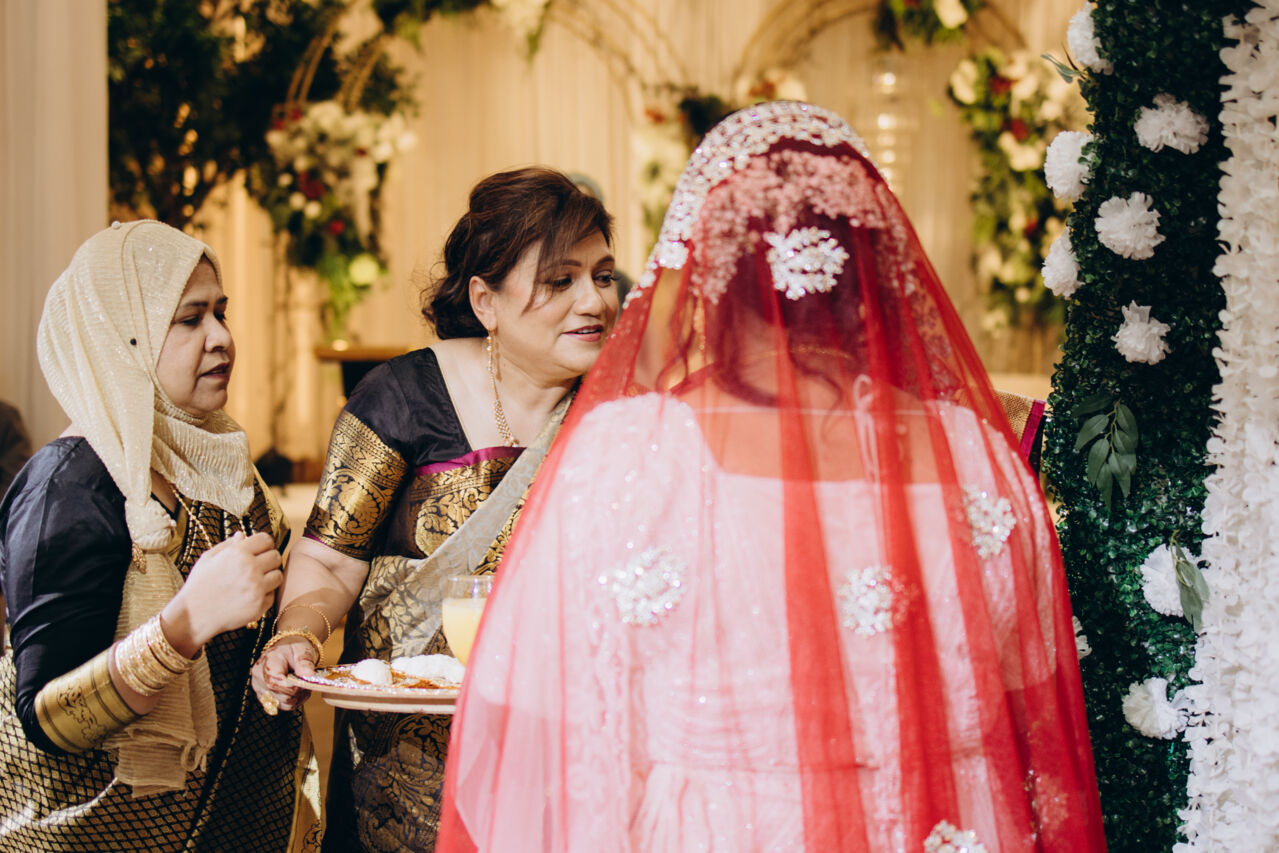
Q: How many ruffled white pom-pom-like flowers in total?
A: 9